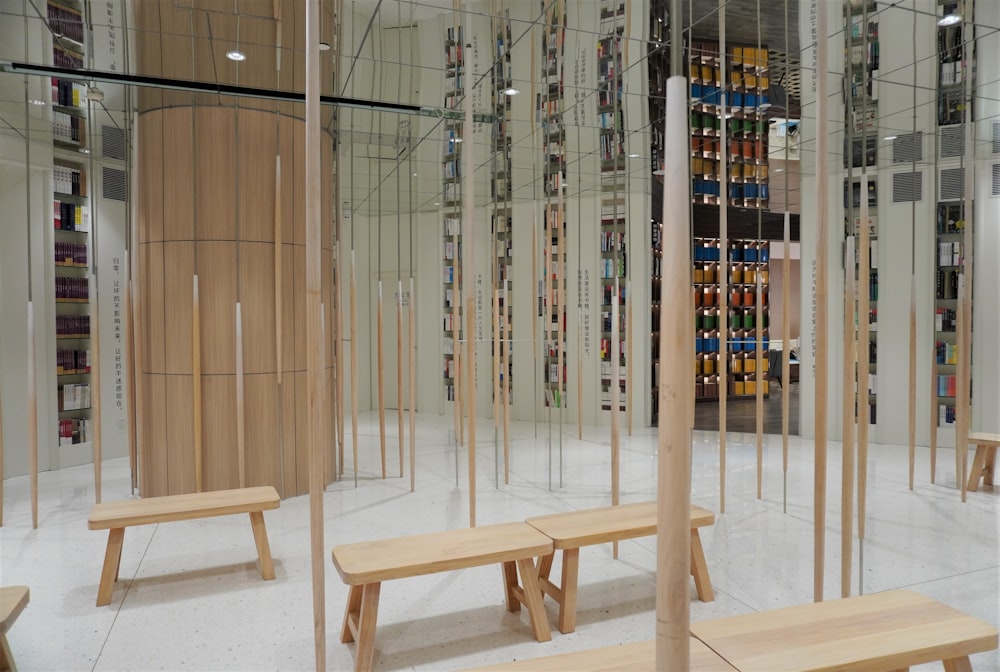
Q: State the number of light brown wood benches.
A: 7